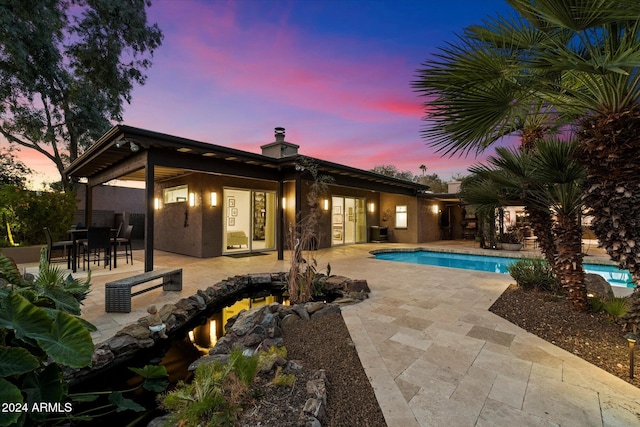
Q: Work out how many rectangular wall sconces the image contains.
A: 7